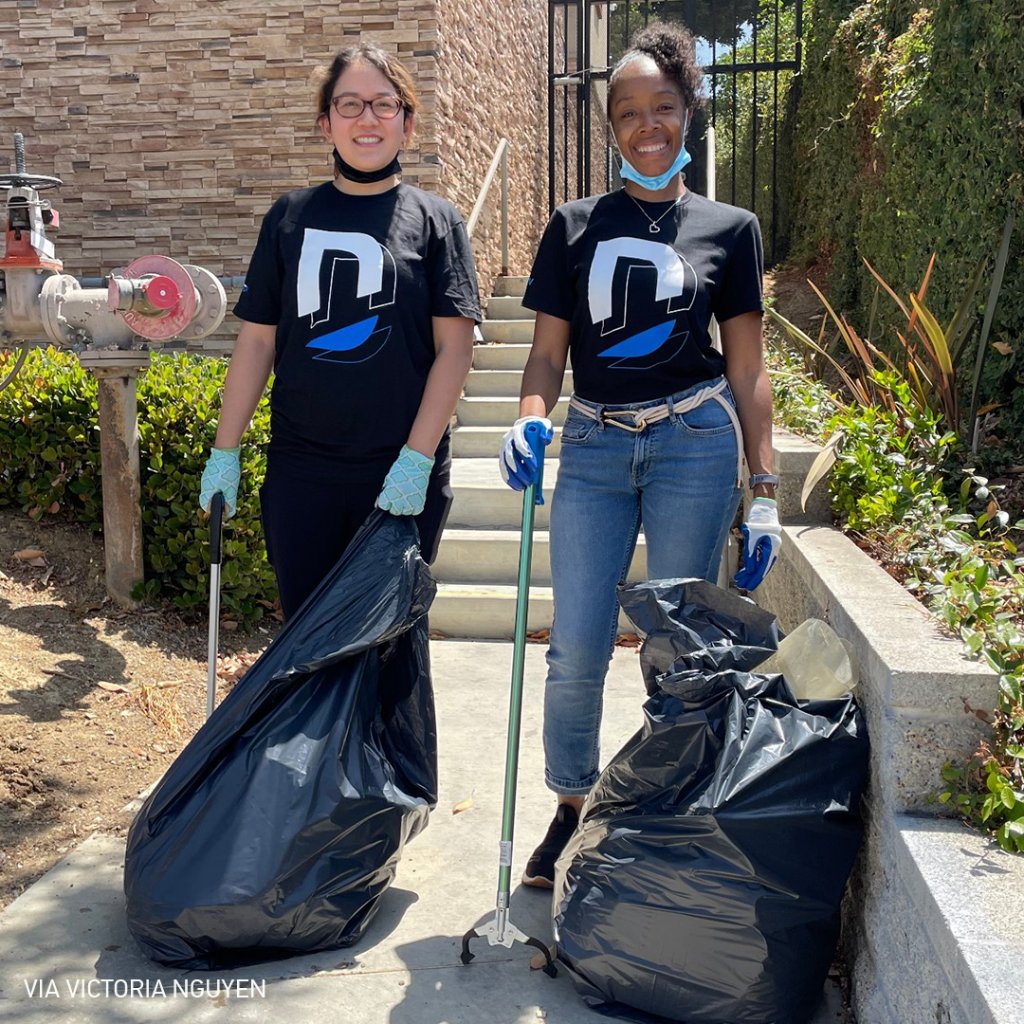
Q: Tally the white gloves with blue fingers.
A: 2